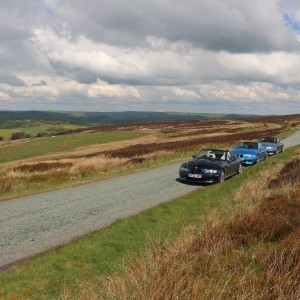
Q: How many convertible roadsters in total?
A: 3